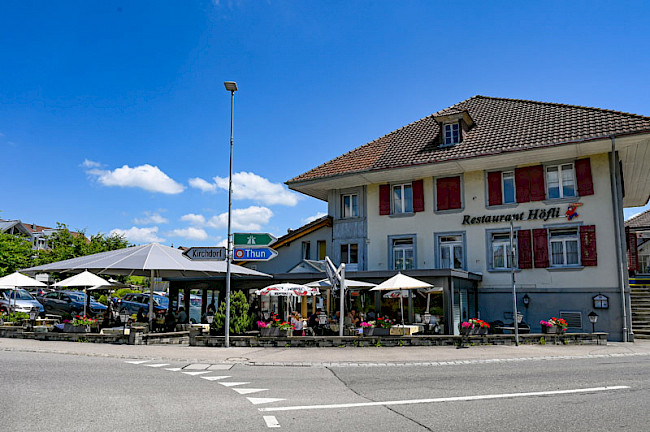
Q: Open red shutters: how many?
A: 8